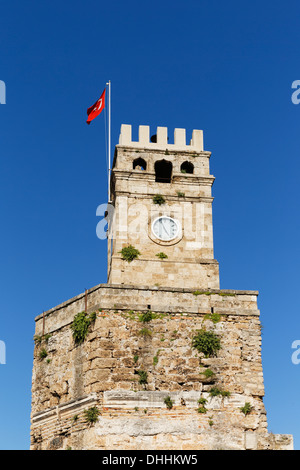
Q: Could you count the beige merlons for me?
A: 5